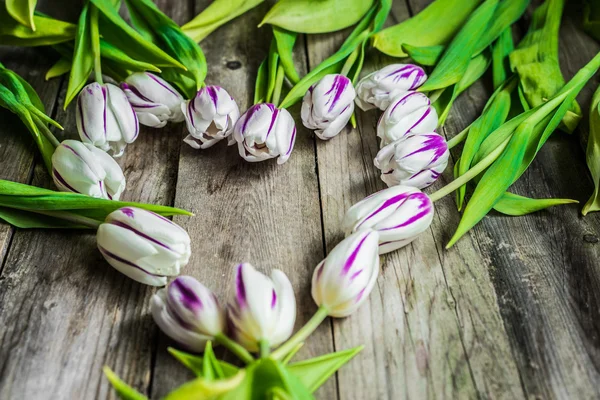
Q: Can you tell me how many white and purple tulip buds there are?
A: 14